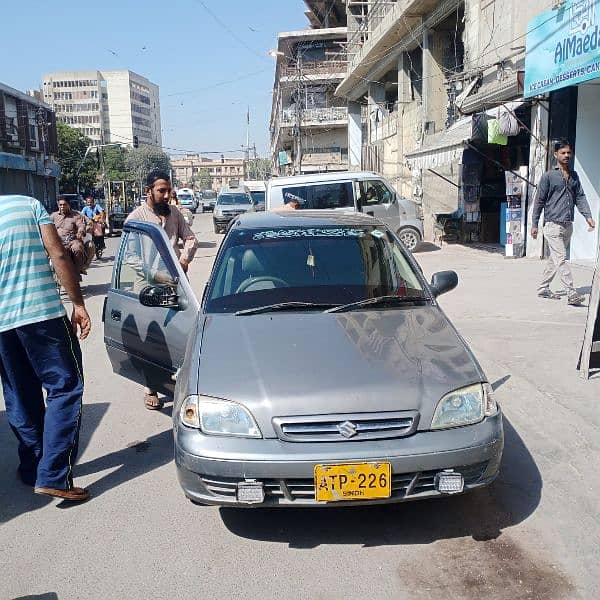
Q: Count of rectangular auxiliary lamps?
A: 2